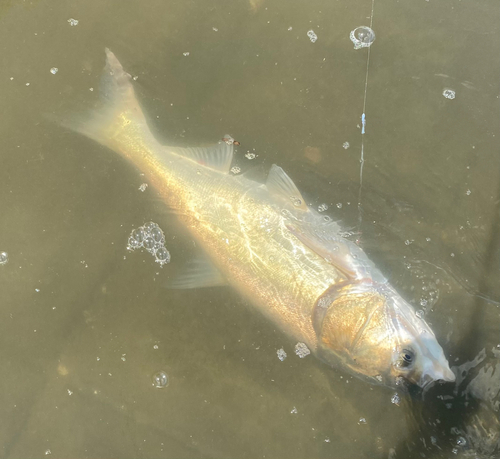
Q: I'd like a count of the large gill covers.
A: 1